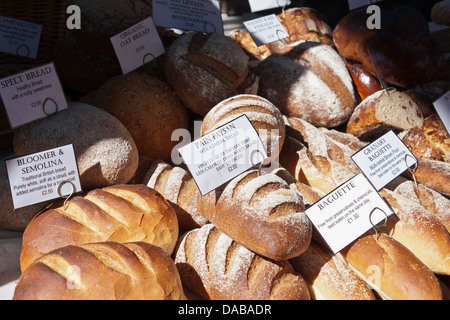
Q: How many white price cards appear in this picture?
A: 12